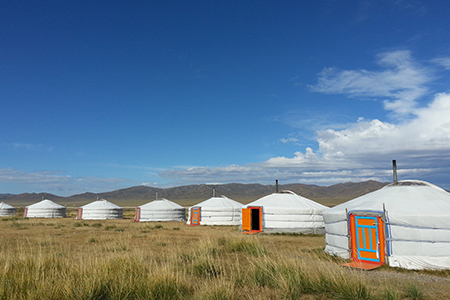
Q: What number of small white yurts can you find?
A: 7